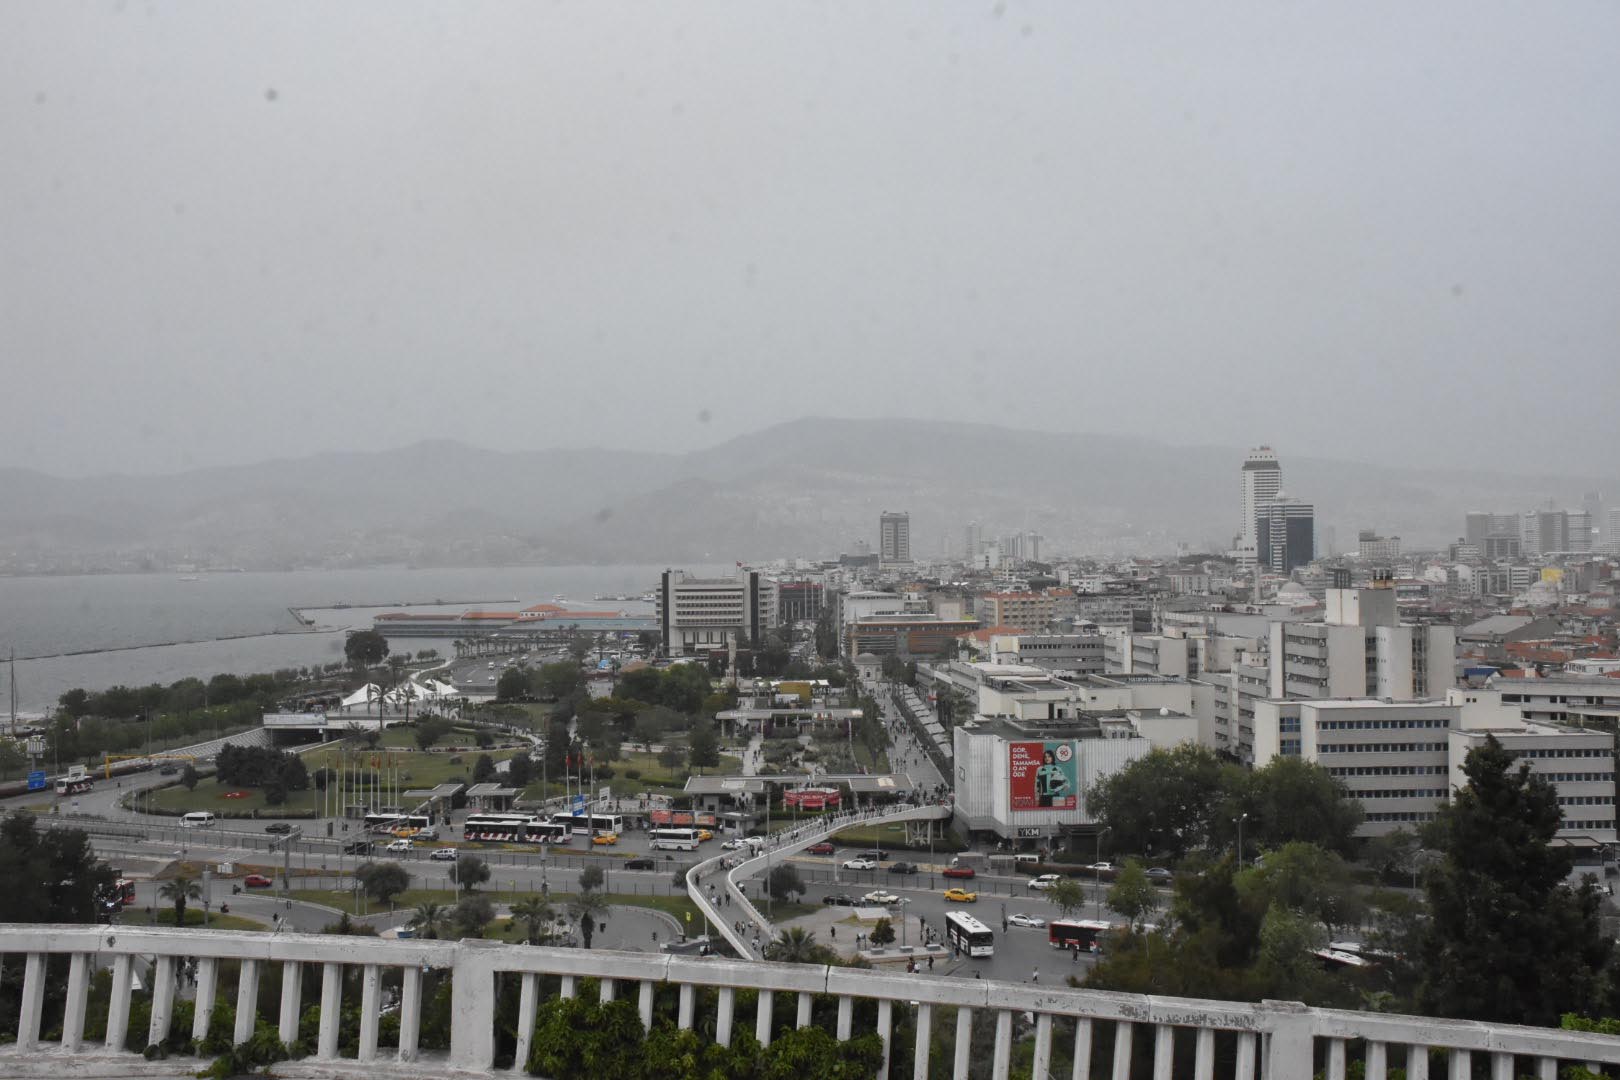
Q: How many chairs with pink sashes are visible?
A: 0